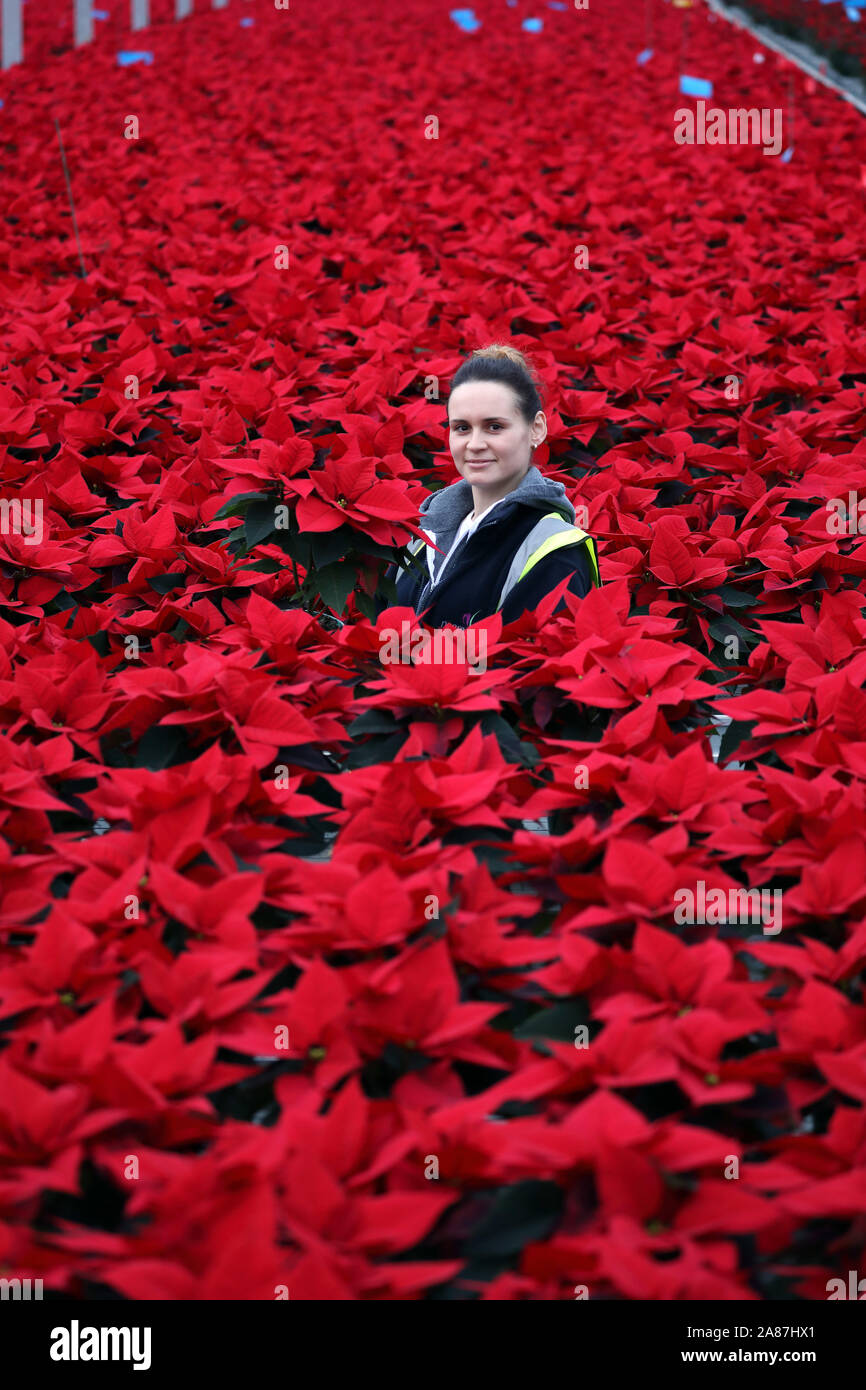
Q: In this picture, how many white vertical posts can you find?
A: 5